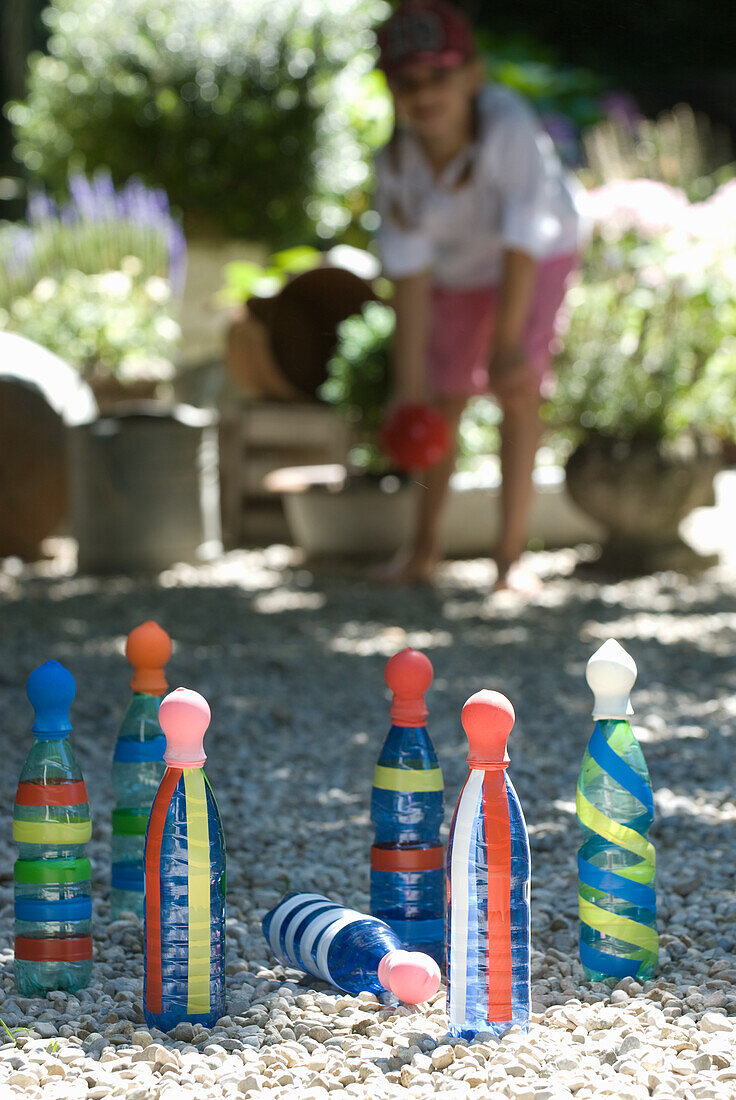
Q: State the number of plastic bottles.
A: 7